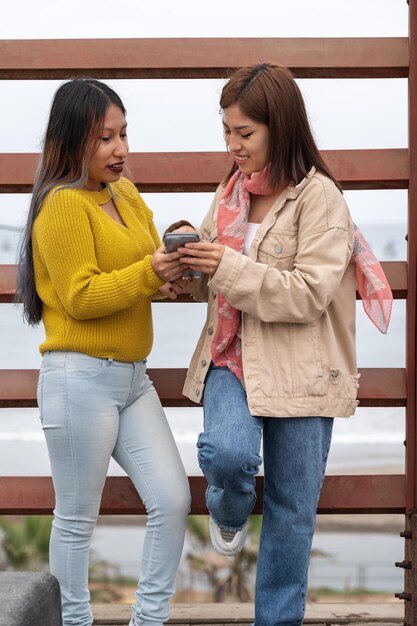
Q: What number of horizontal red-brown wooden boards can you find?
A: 5